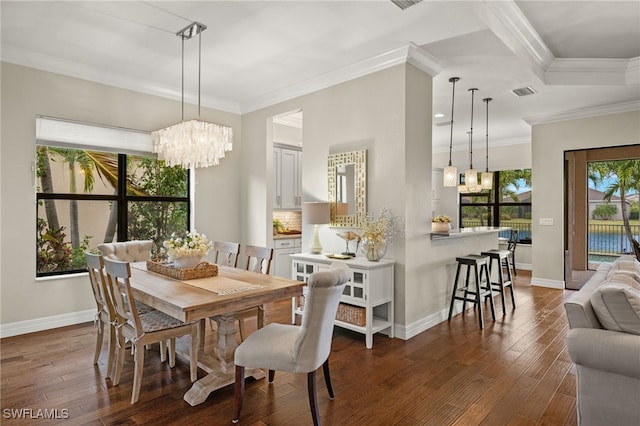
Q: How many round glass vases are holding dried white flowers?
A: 1